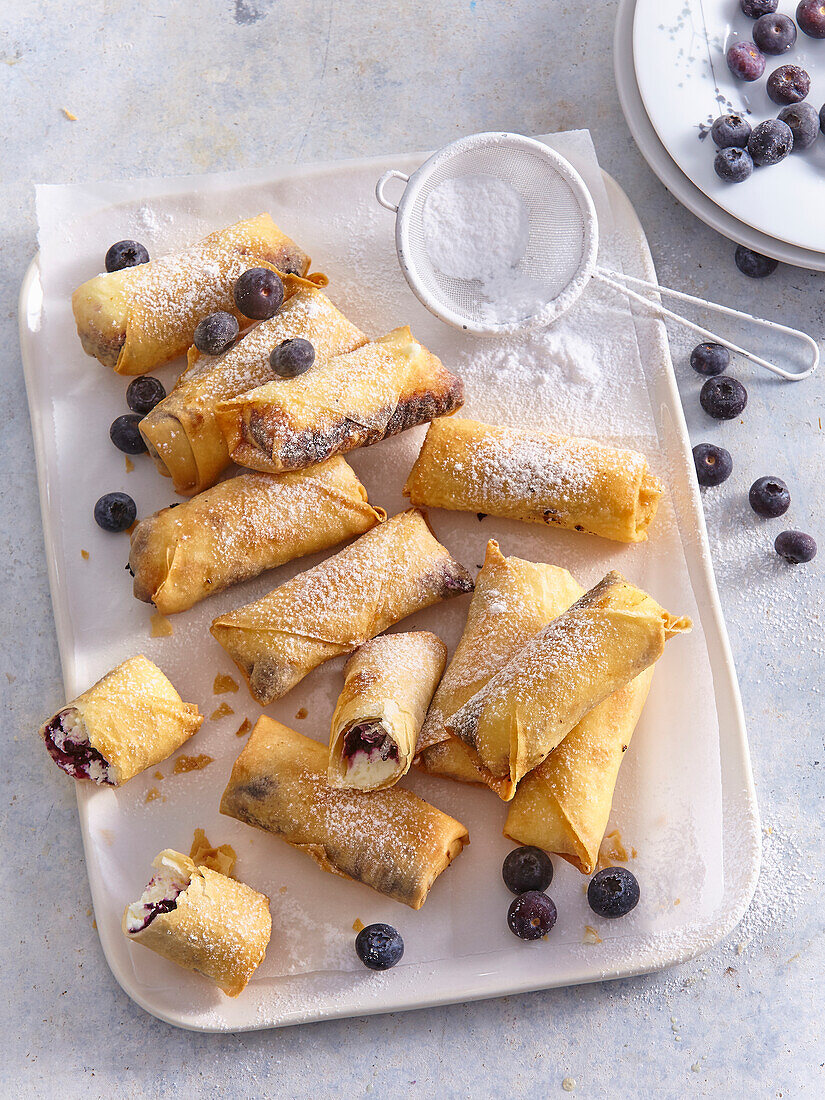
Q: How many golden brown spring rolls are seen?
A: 13